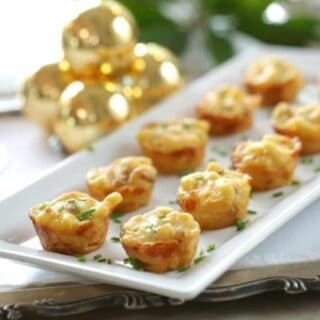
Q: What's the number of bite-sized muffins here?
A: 9